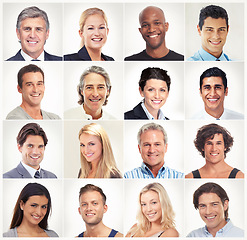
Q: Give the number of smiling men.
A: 11